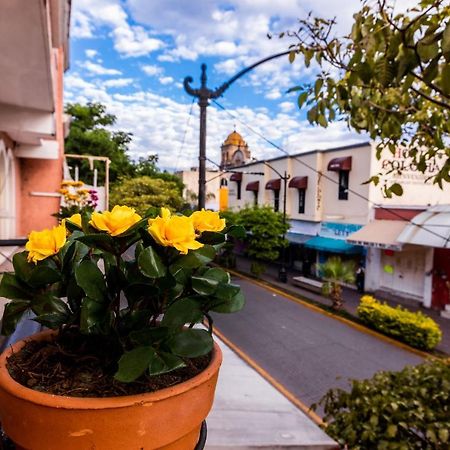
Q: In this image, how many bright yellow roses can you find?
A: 4